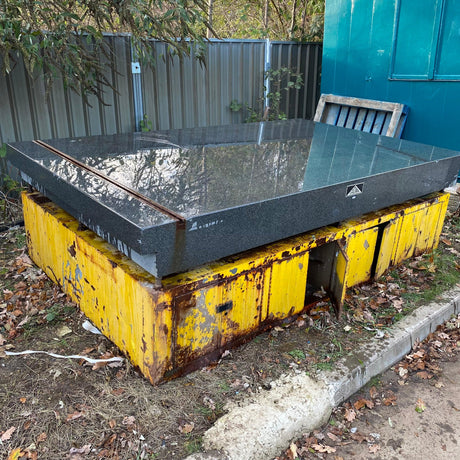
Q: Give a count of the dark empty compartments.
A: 2